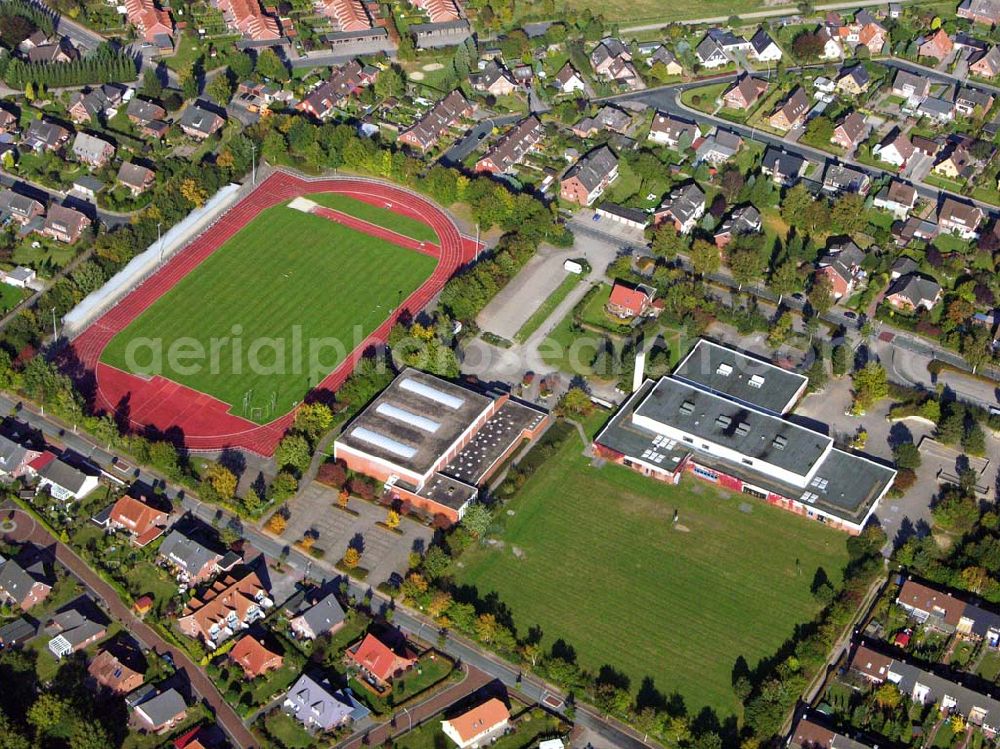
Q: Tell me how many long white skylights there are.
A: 3